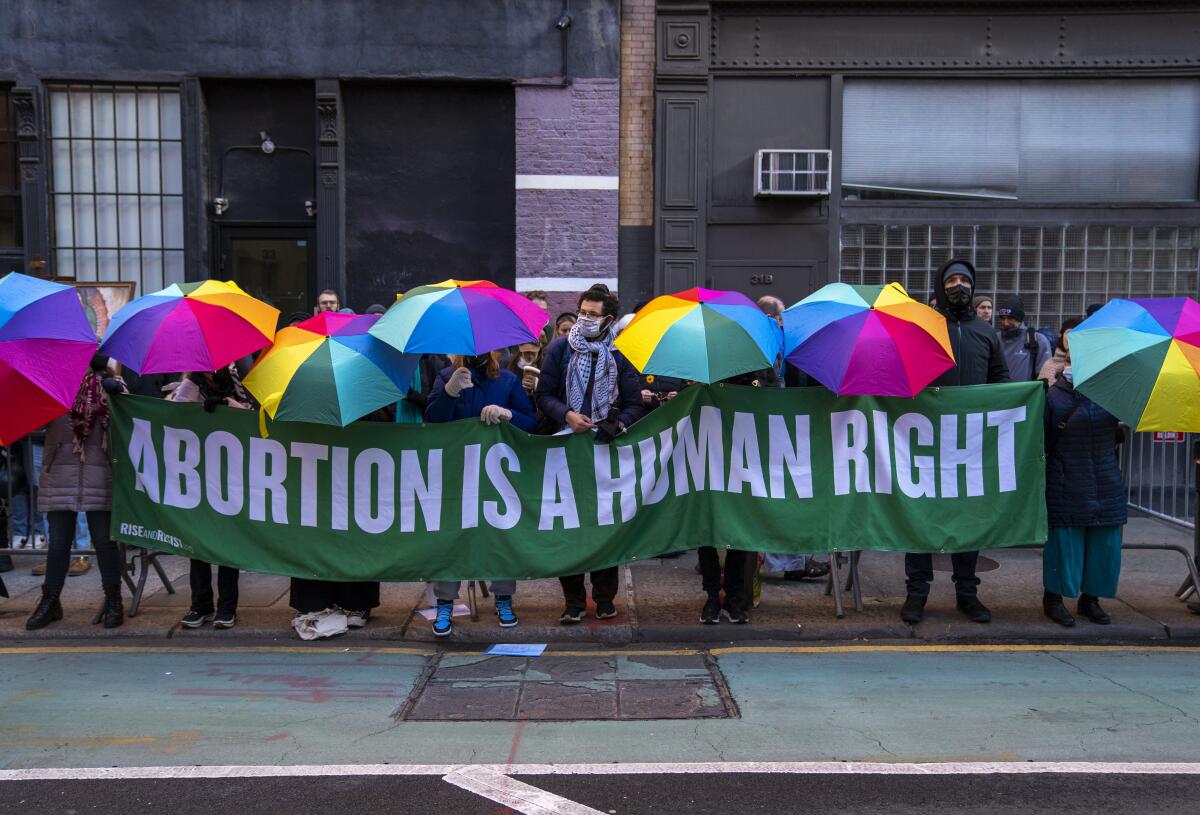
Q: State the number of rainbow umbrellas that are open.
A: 7